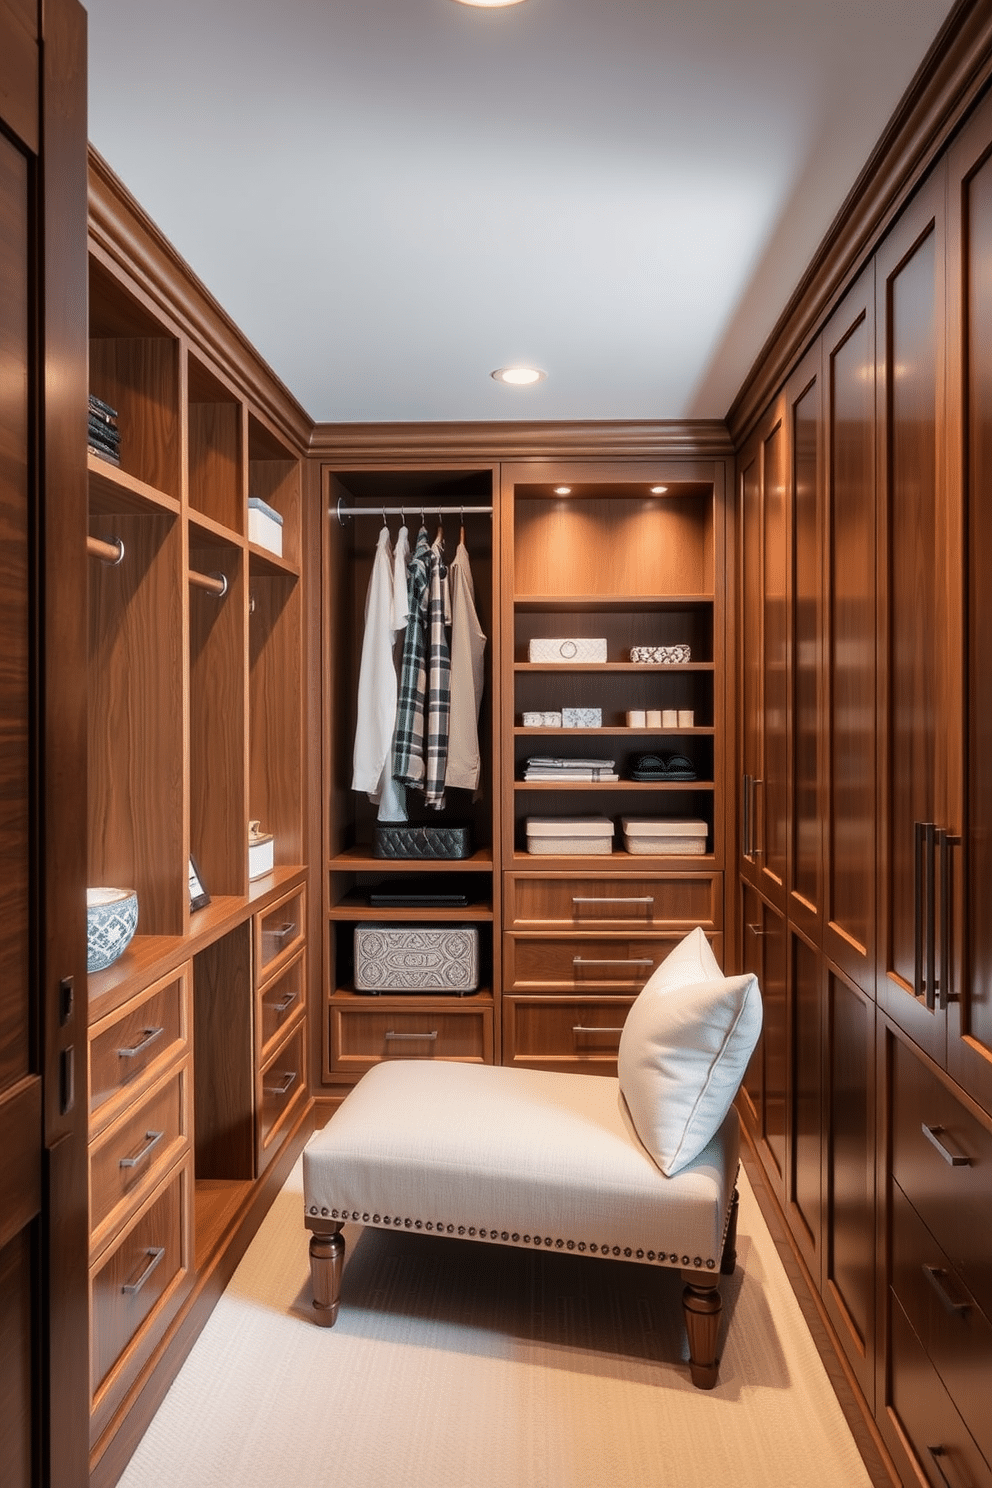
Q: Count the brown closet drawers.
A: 13